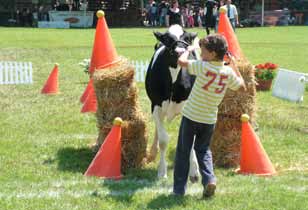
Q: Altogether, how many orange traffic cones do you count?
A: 7